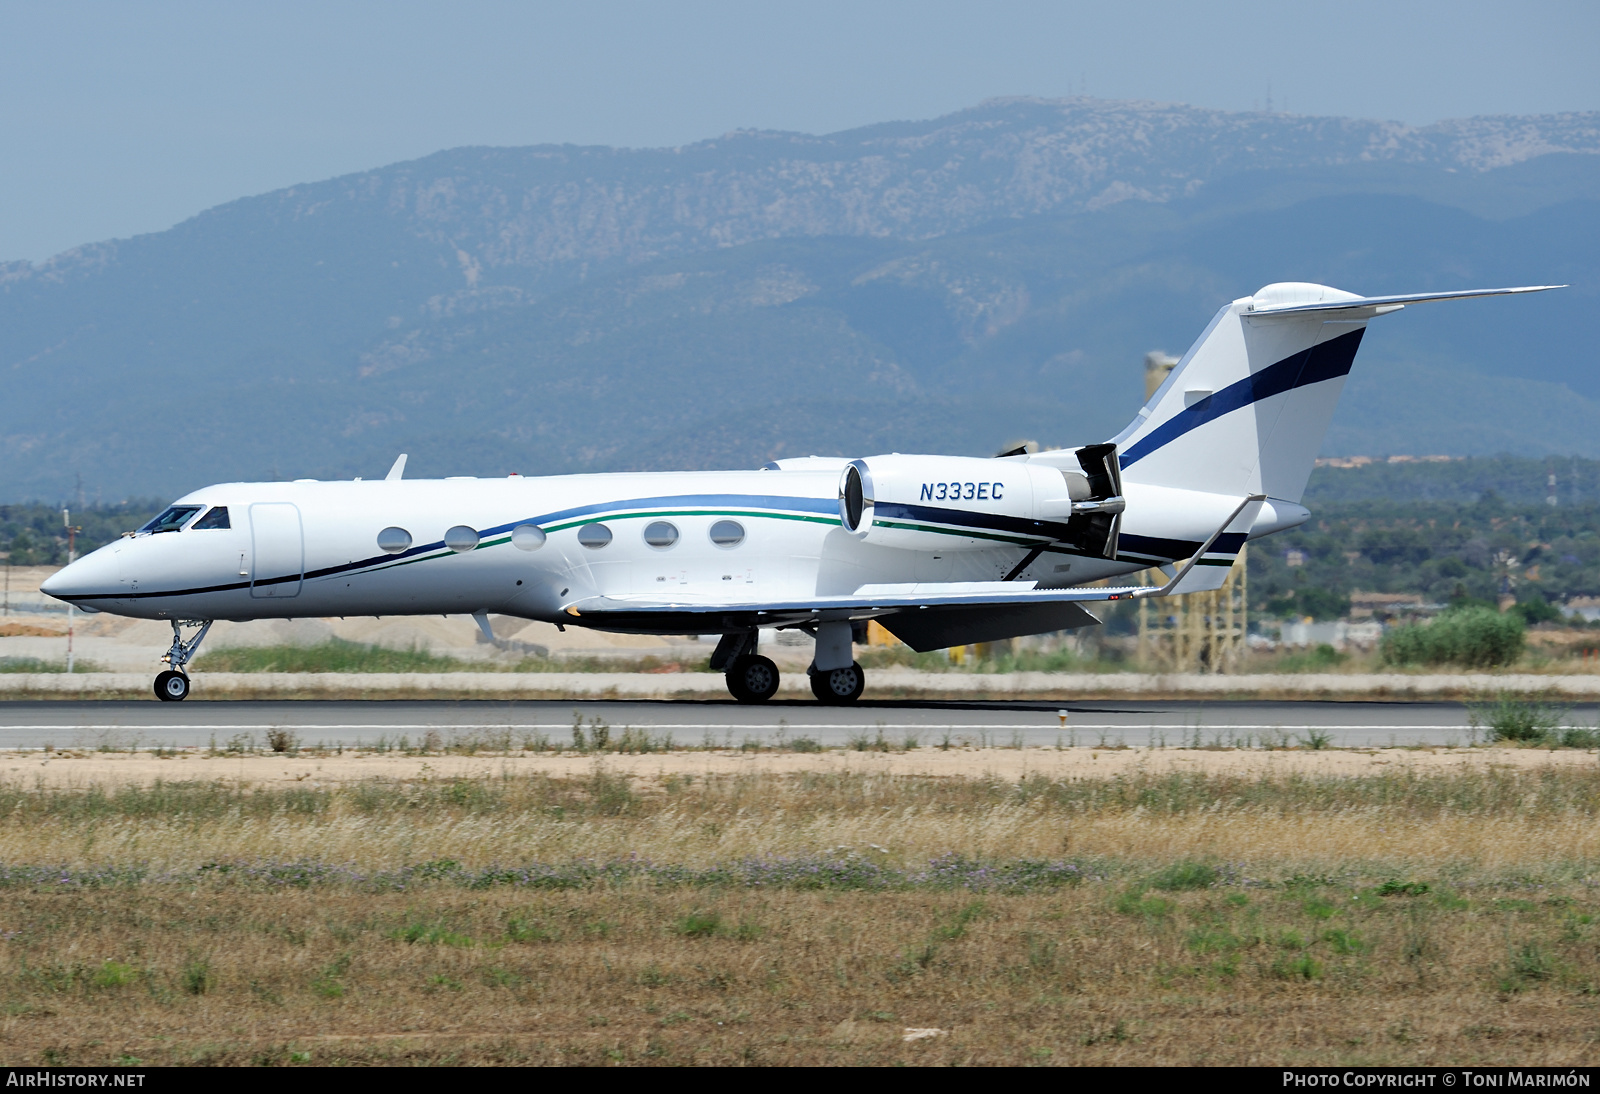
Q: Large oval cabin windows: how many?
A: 6